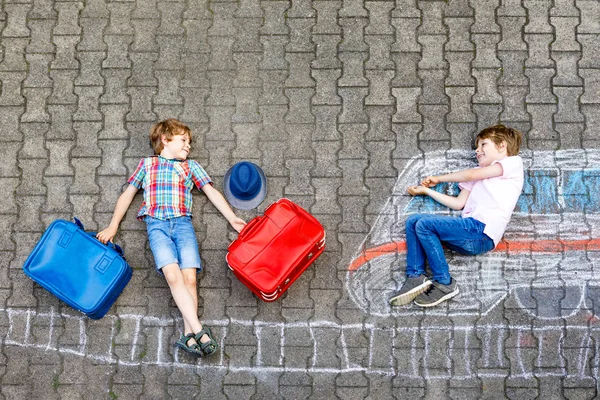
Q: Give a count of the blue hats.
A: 1